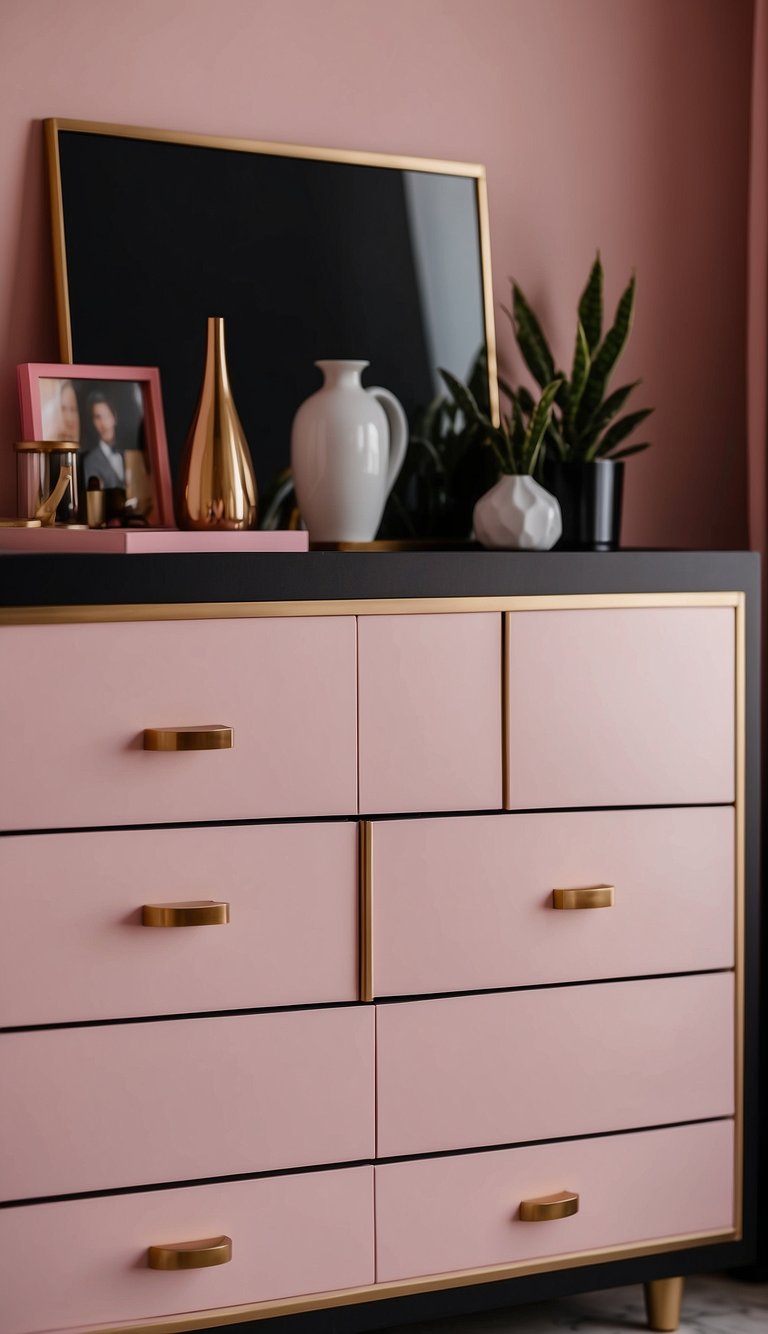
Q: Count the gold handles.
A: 5